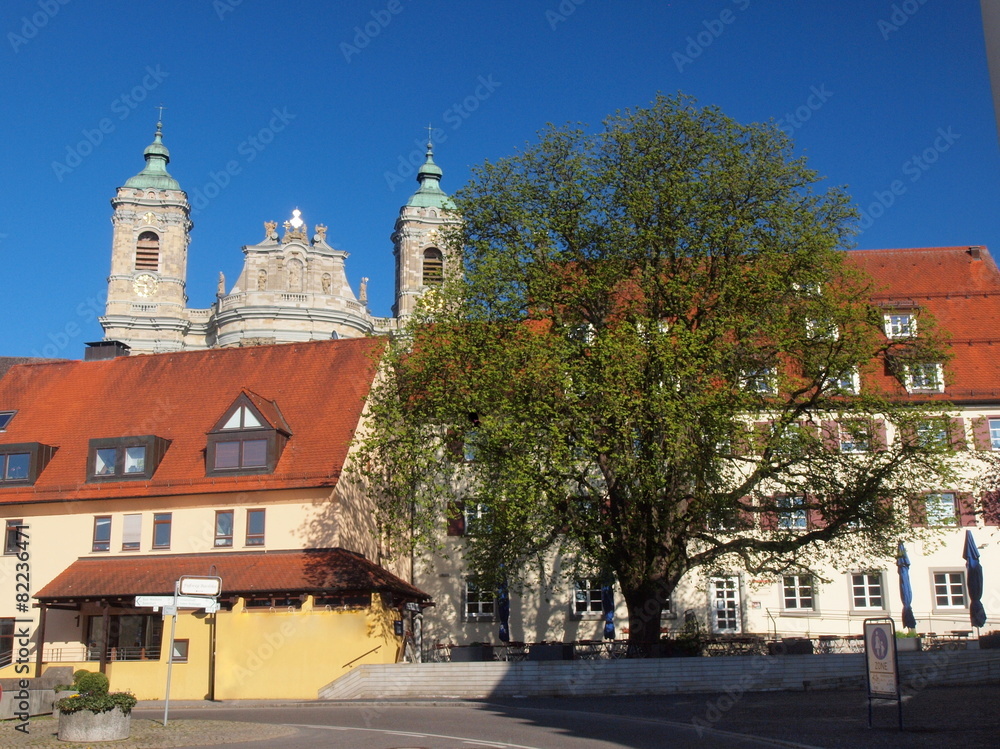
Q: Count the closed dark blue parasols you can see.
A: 4